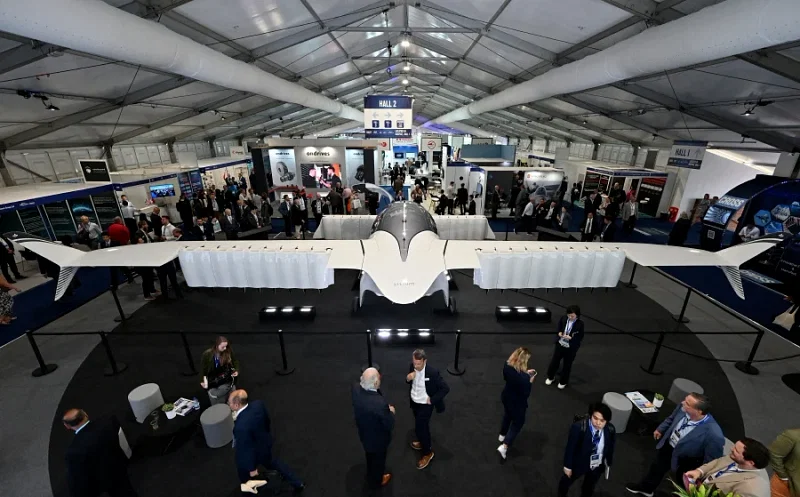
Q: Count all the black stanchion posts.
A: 11